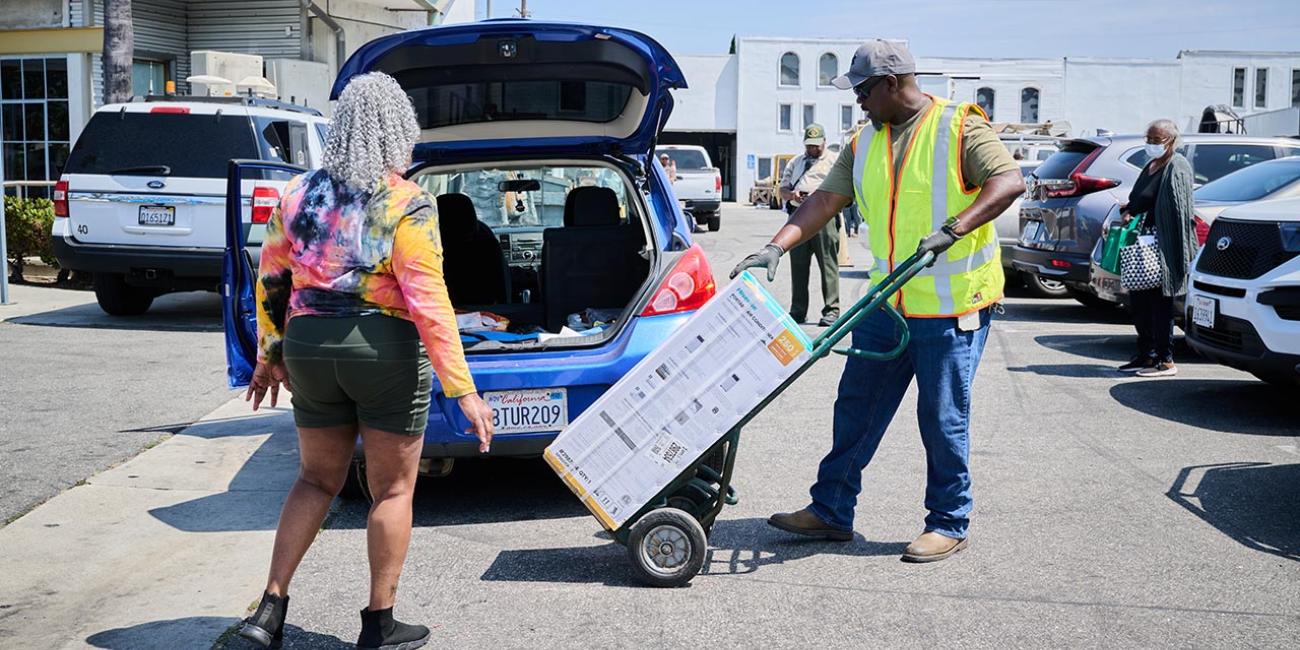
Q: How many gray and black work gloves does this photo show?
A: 2